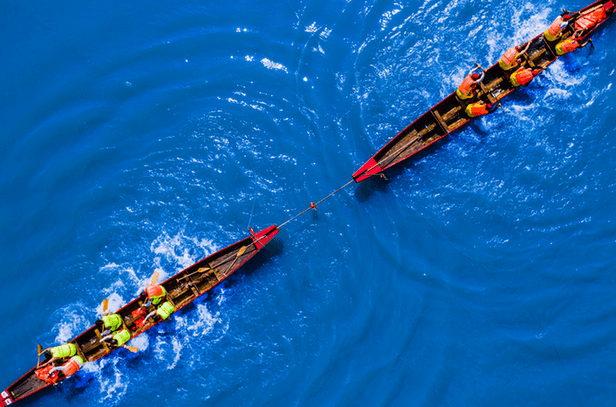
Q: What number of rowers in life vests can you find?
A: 12